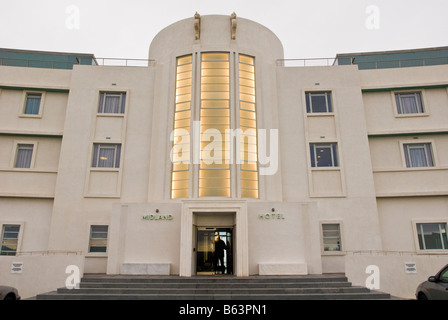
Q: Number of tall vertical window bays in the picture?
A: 3